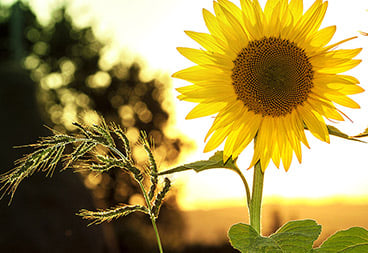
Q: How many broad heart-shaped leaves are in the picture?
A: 2